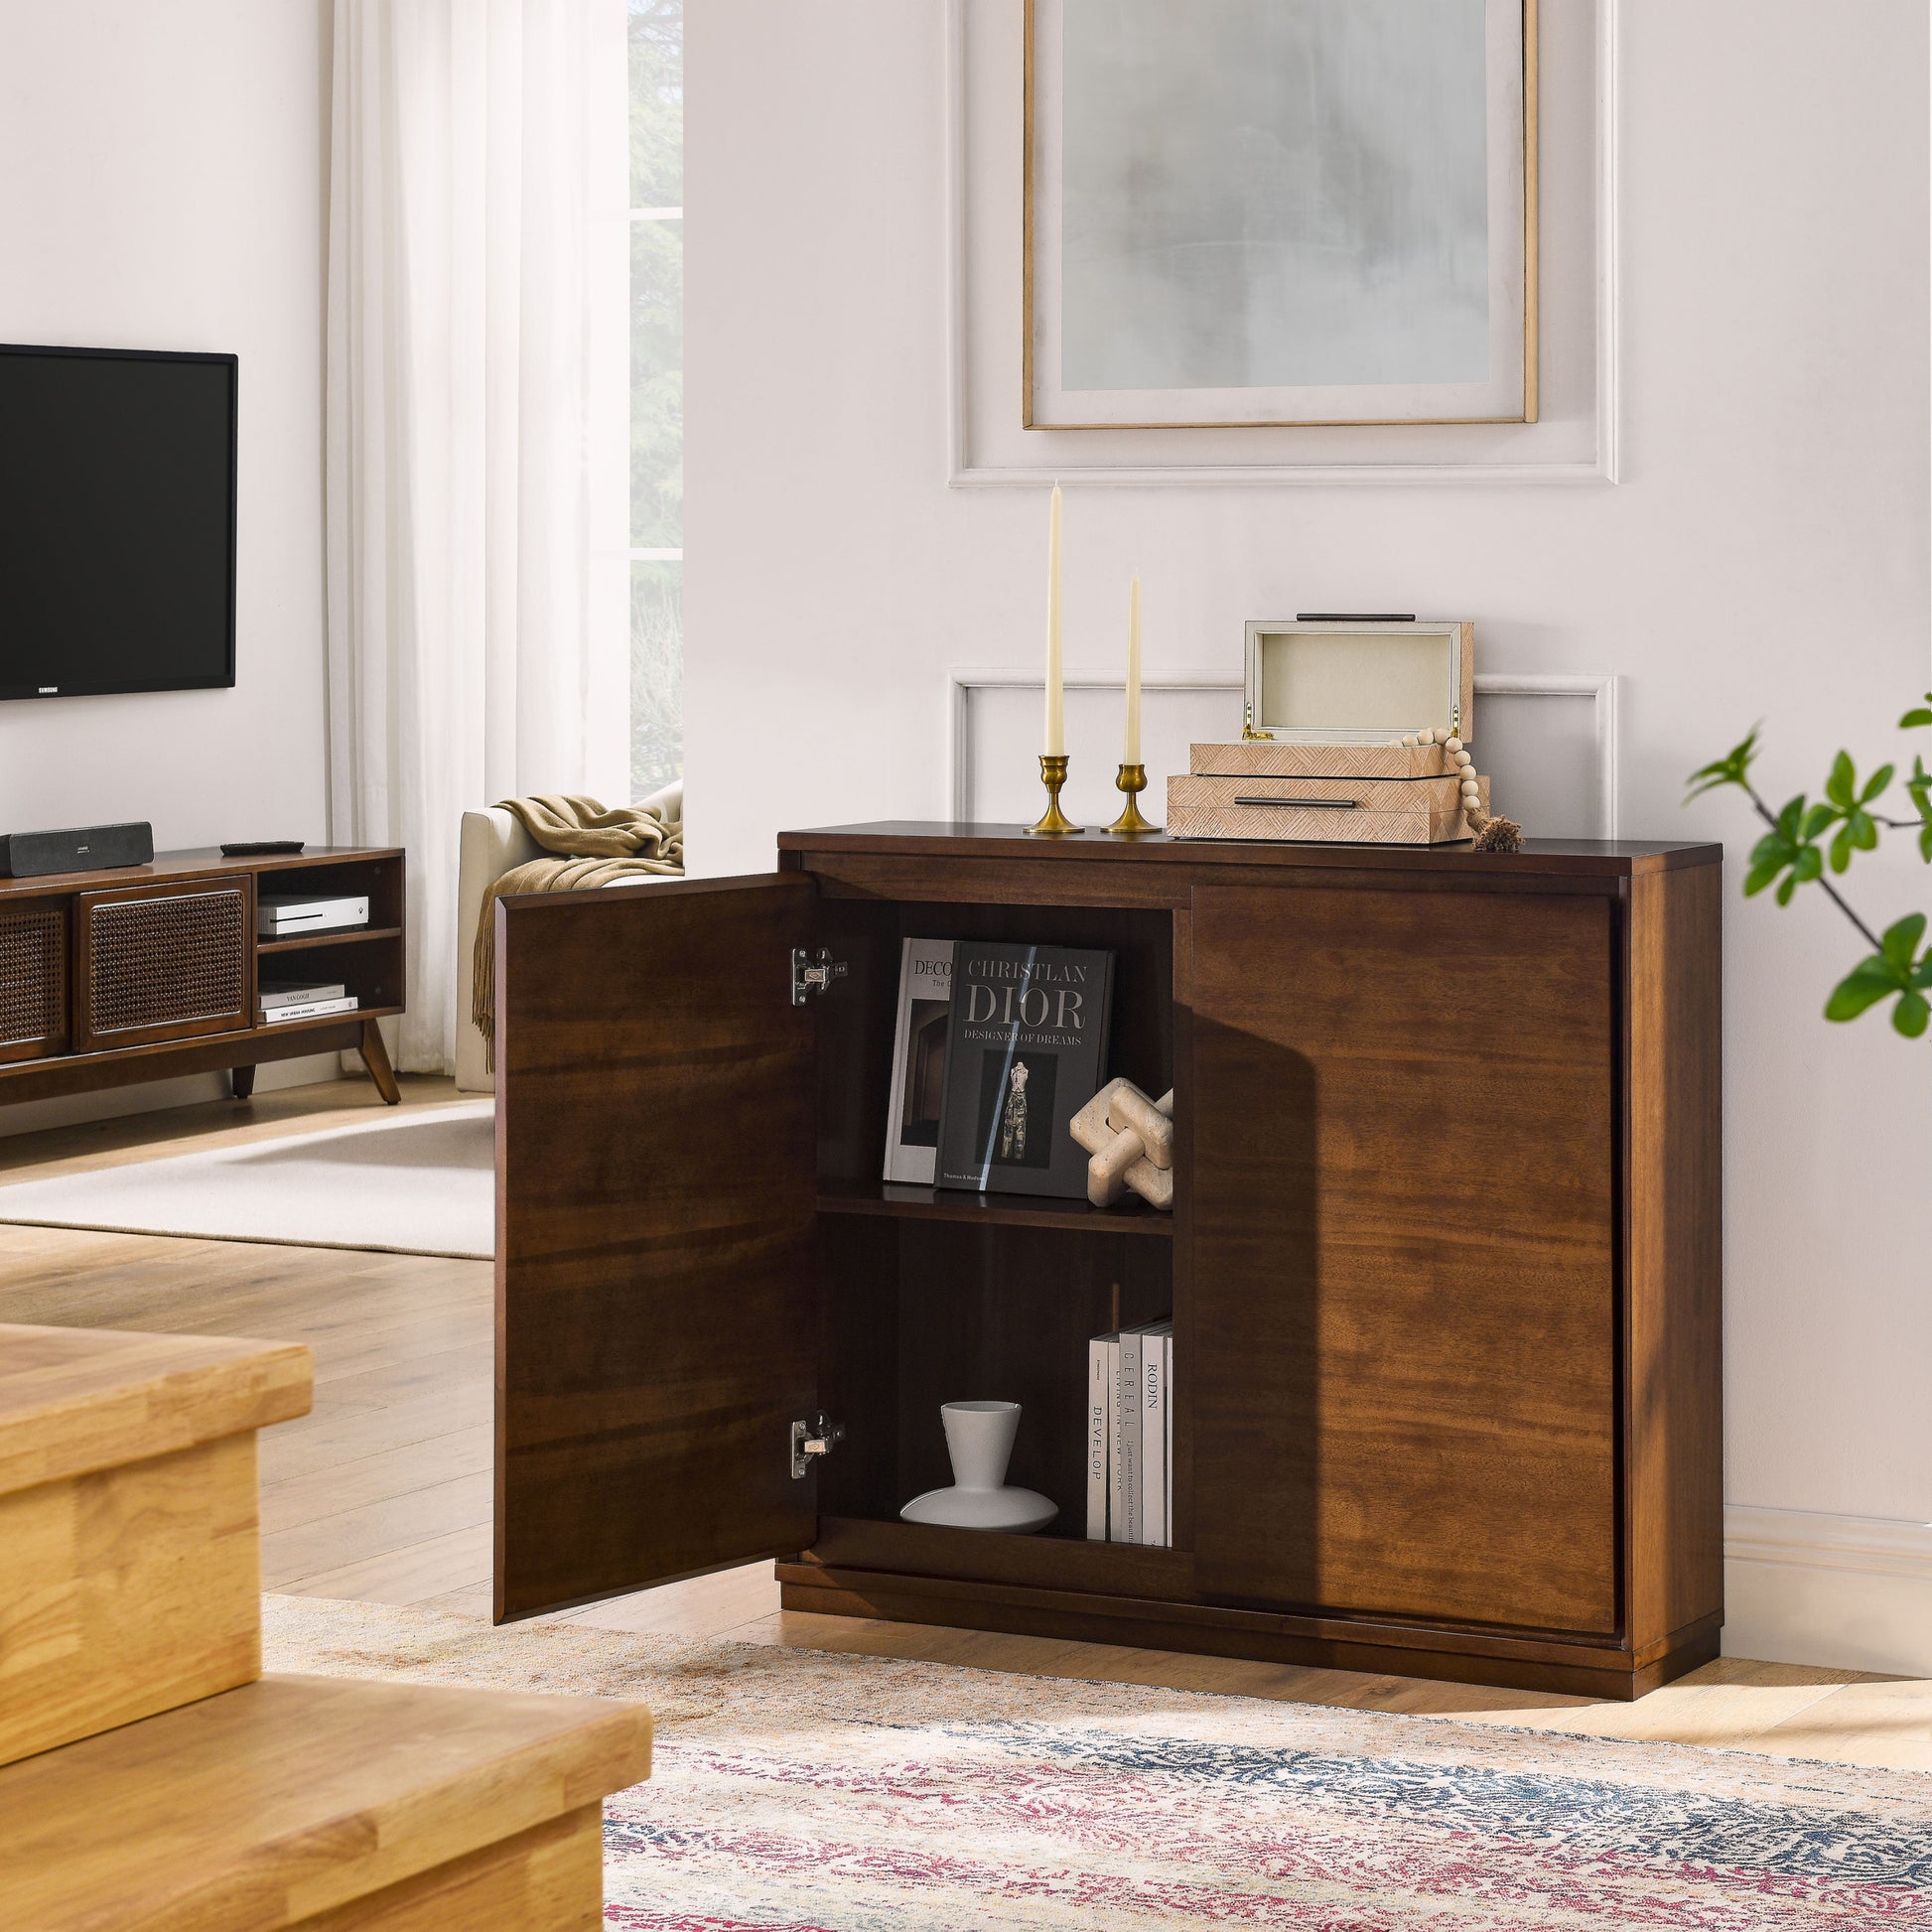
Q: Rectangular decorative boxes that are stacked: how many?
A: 2